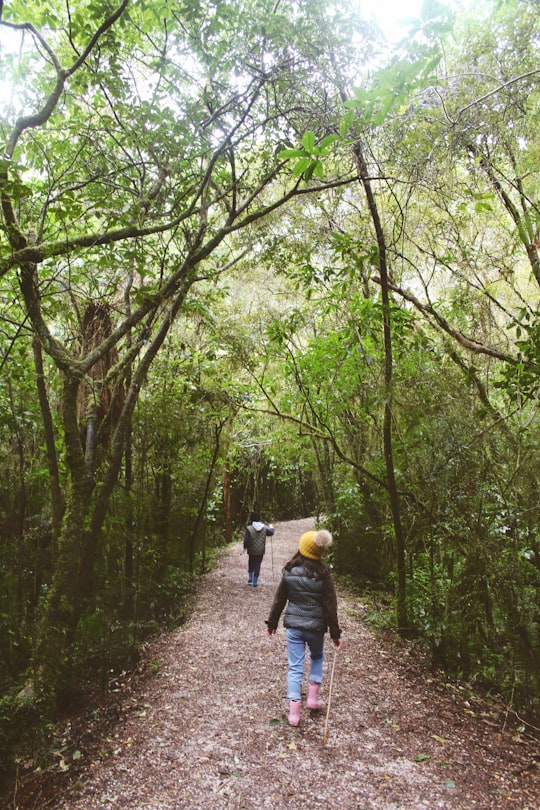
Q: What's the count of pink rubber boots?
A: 2